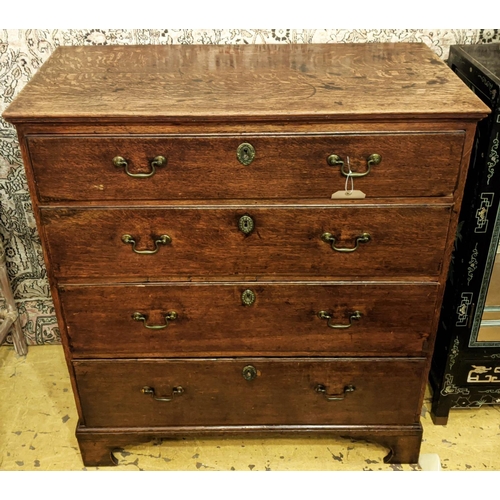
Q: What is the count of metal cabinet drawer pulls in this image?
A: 8